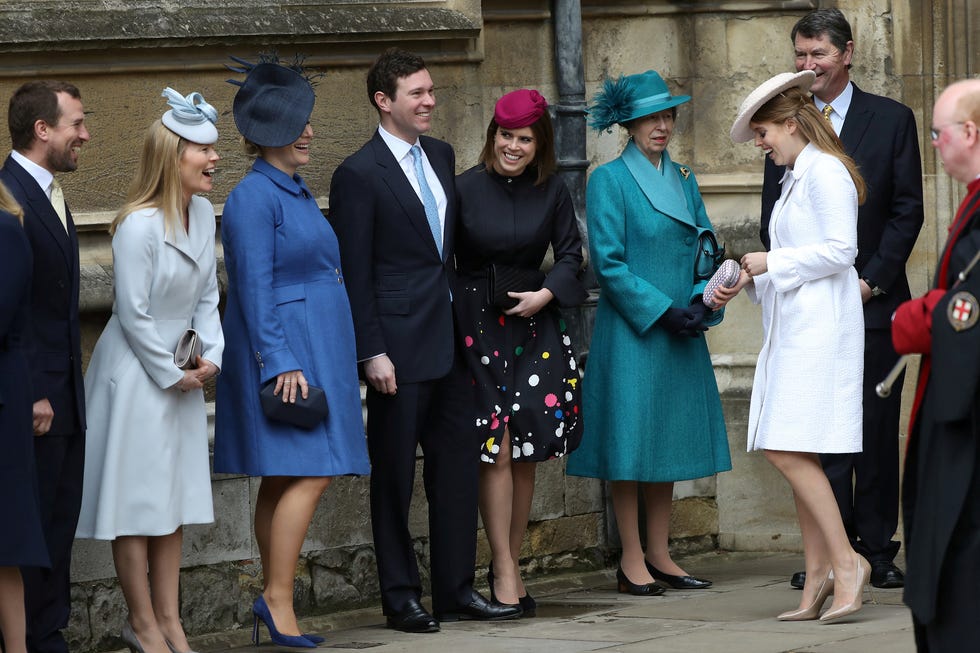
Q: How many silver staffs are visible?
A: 1